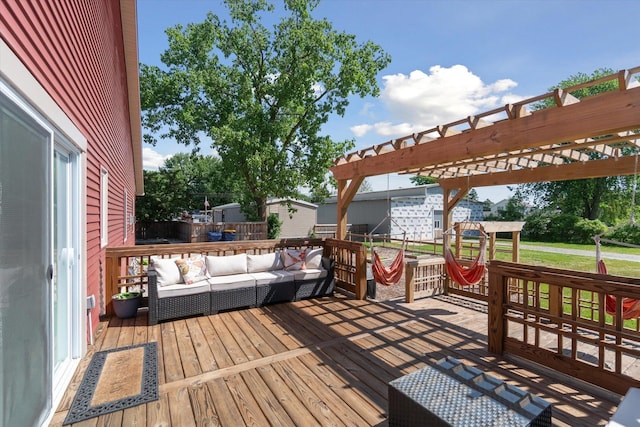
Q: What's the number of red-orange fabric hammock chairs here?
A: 3